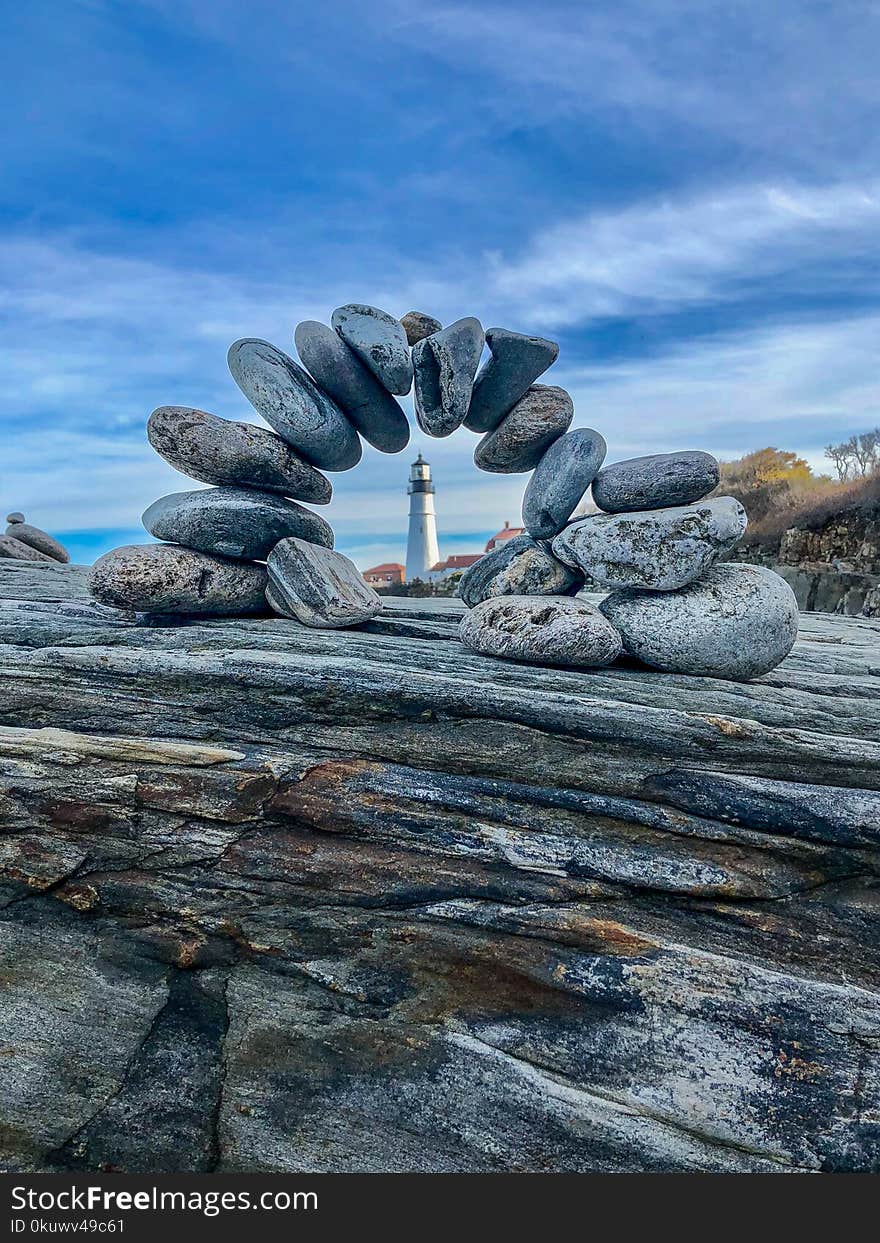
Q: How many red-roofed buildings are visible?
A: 3